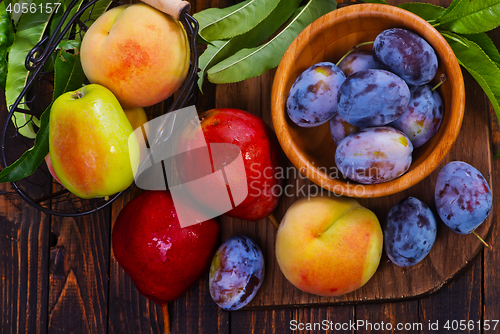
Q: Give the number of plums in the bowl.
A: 7